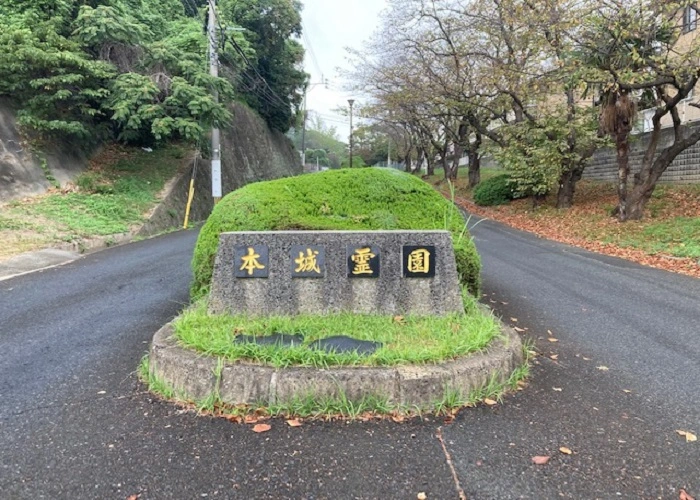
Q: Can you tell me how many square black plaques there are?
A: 4